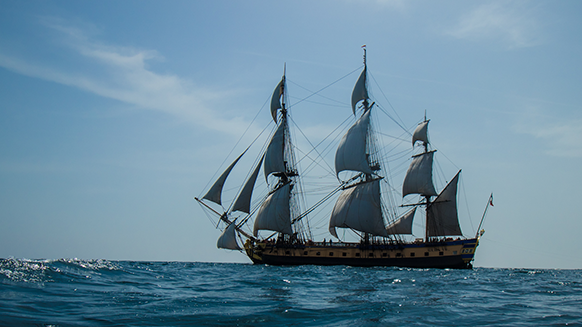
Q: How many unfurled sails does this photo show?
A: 13